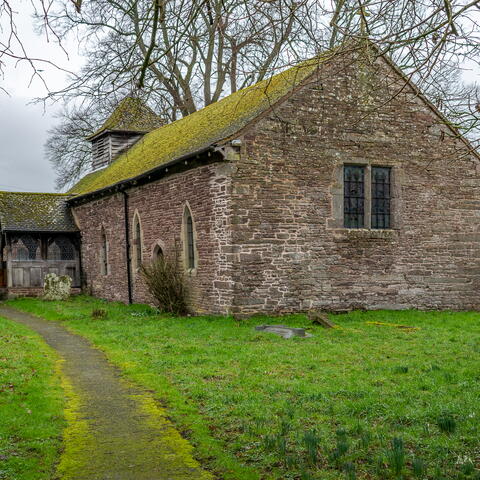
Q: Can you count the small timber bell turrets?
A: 1